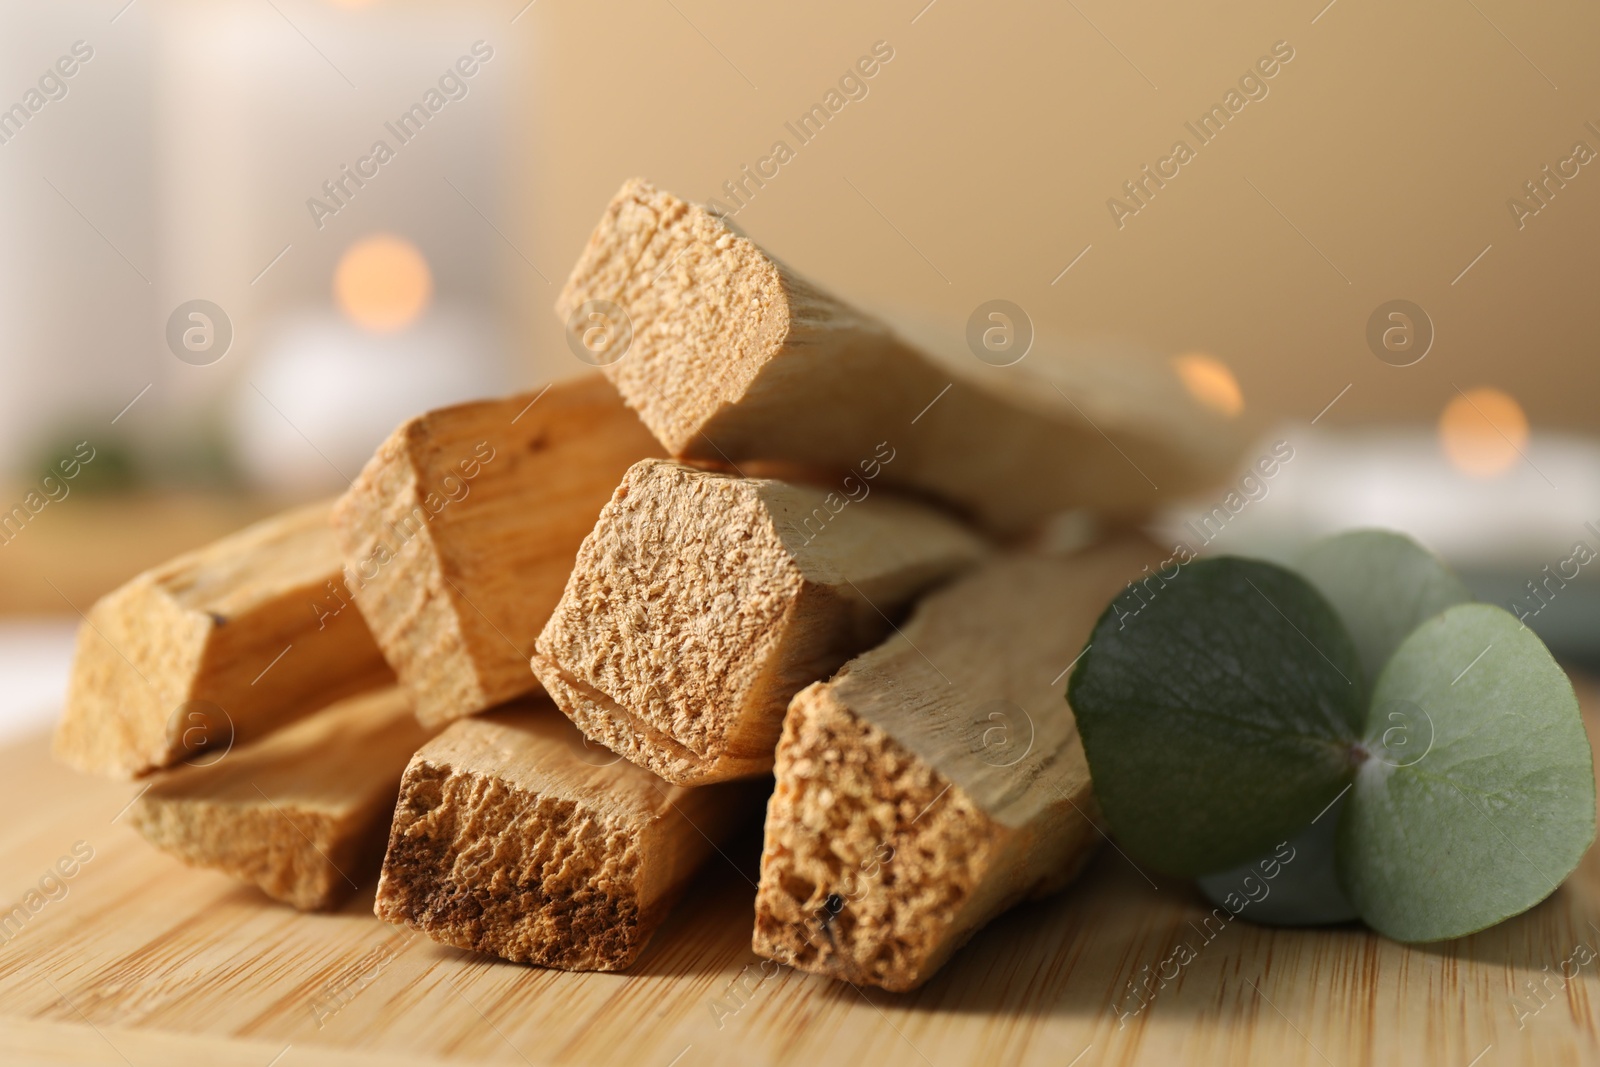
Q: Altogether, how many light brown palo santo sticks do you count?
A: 7